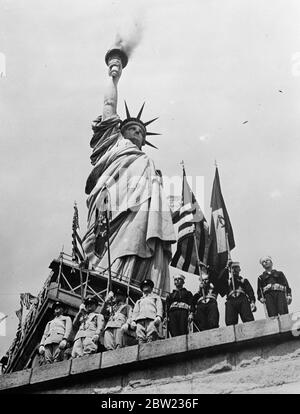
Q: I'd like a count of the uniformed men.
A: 8